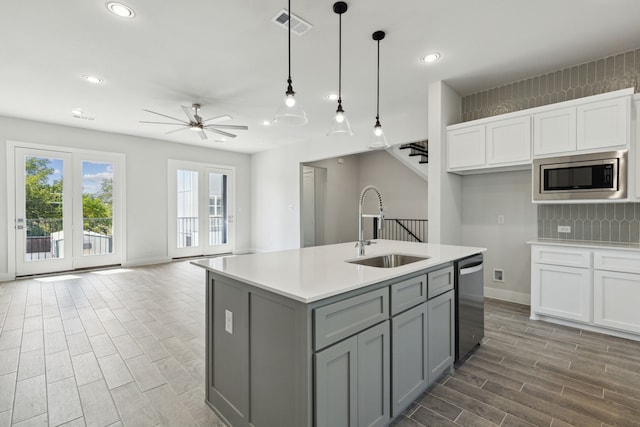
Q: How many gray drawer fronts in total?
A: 3